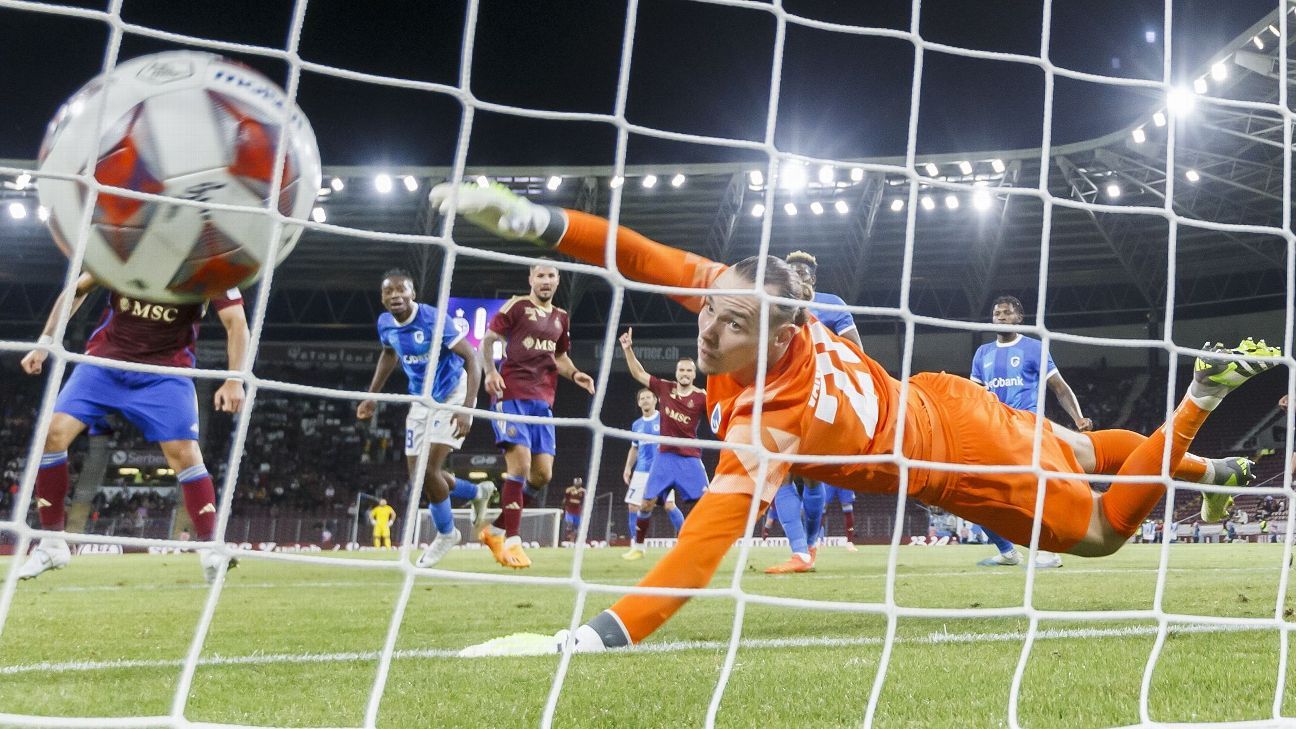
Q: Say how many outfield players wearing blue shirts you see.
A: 4